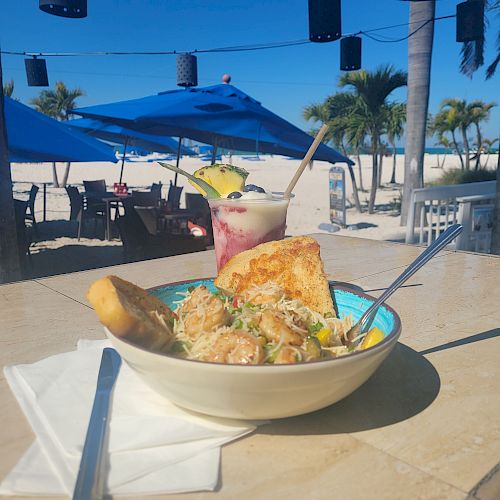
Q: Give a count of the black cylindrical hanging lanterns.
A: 6